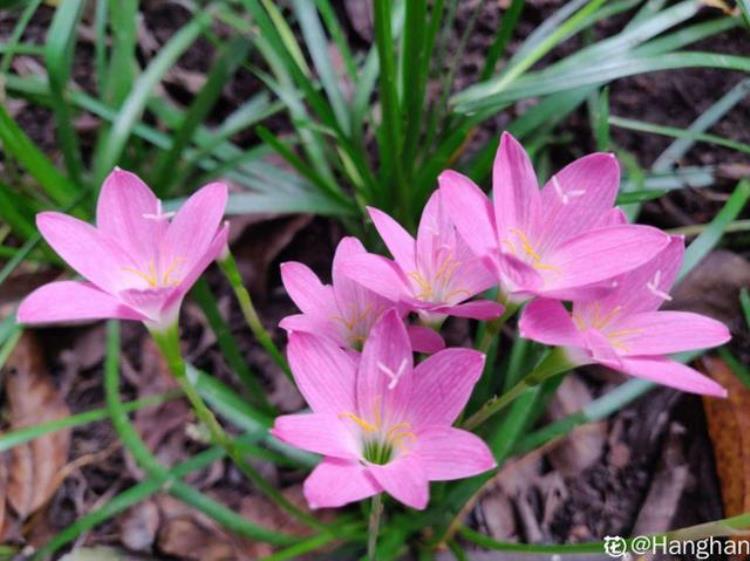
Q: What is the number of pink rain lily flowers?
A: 6